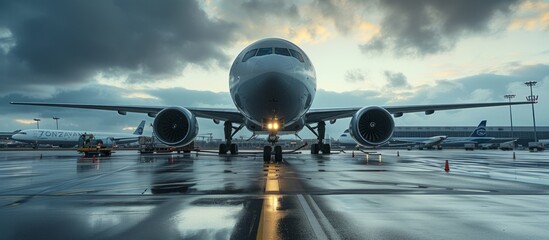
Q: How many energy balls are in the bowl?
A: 0